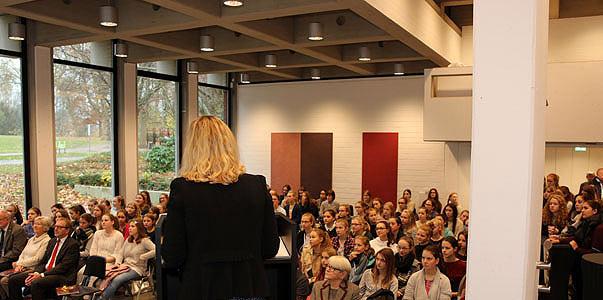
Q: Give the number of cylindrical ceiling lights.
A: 12